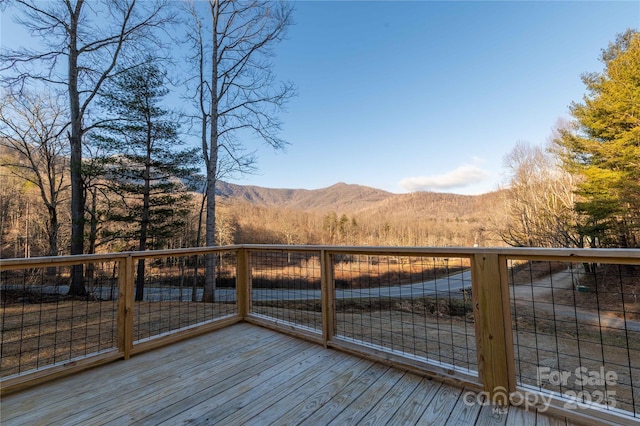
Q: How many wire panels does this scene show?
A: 5